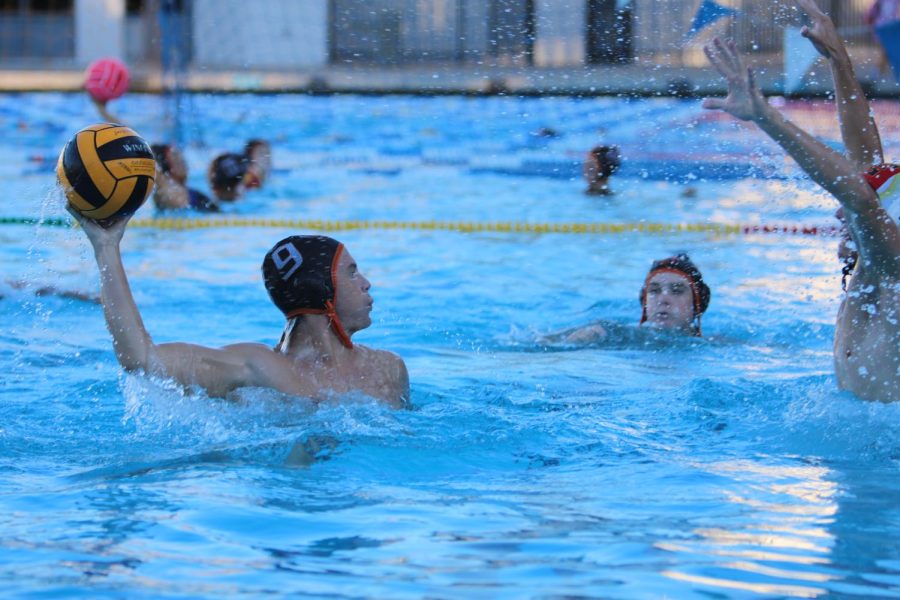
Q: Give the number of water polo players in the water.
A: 7